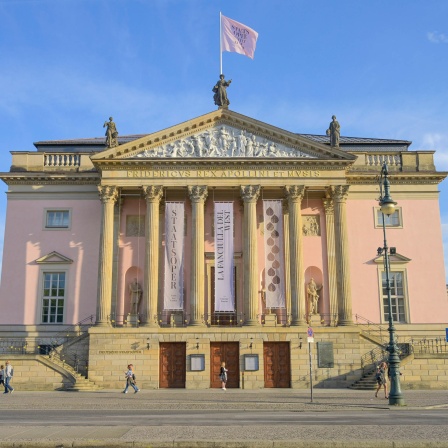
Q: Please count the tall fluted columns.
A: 6